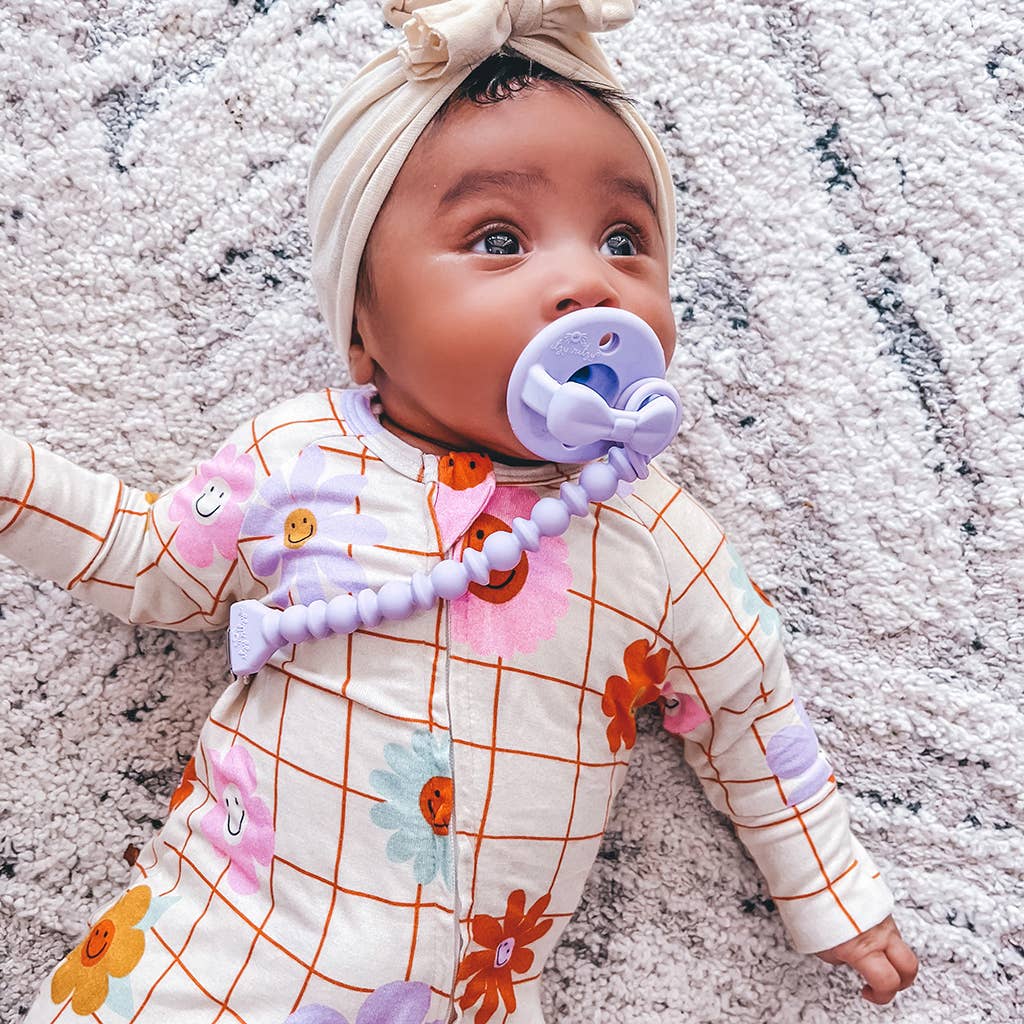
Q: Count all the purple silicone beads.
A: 15